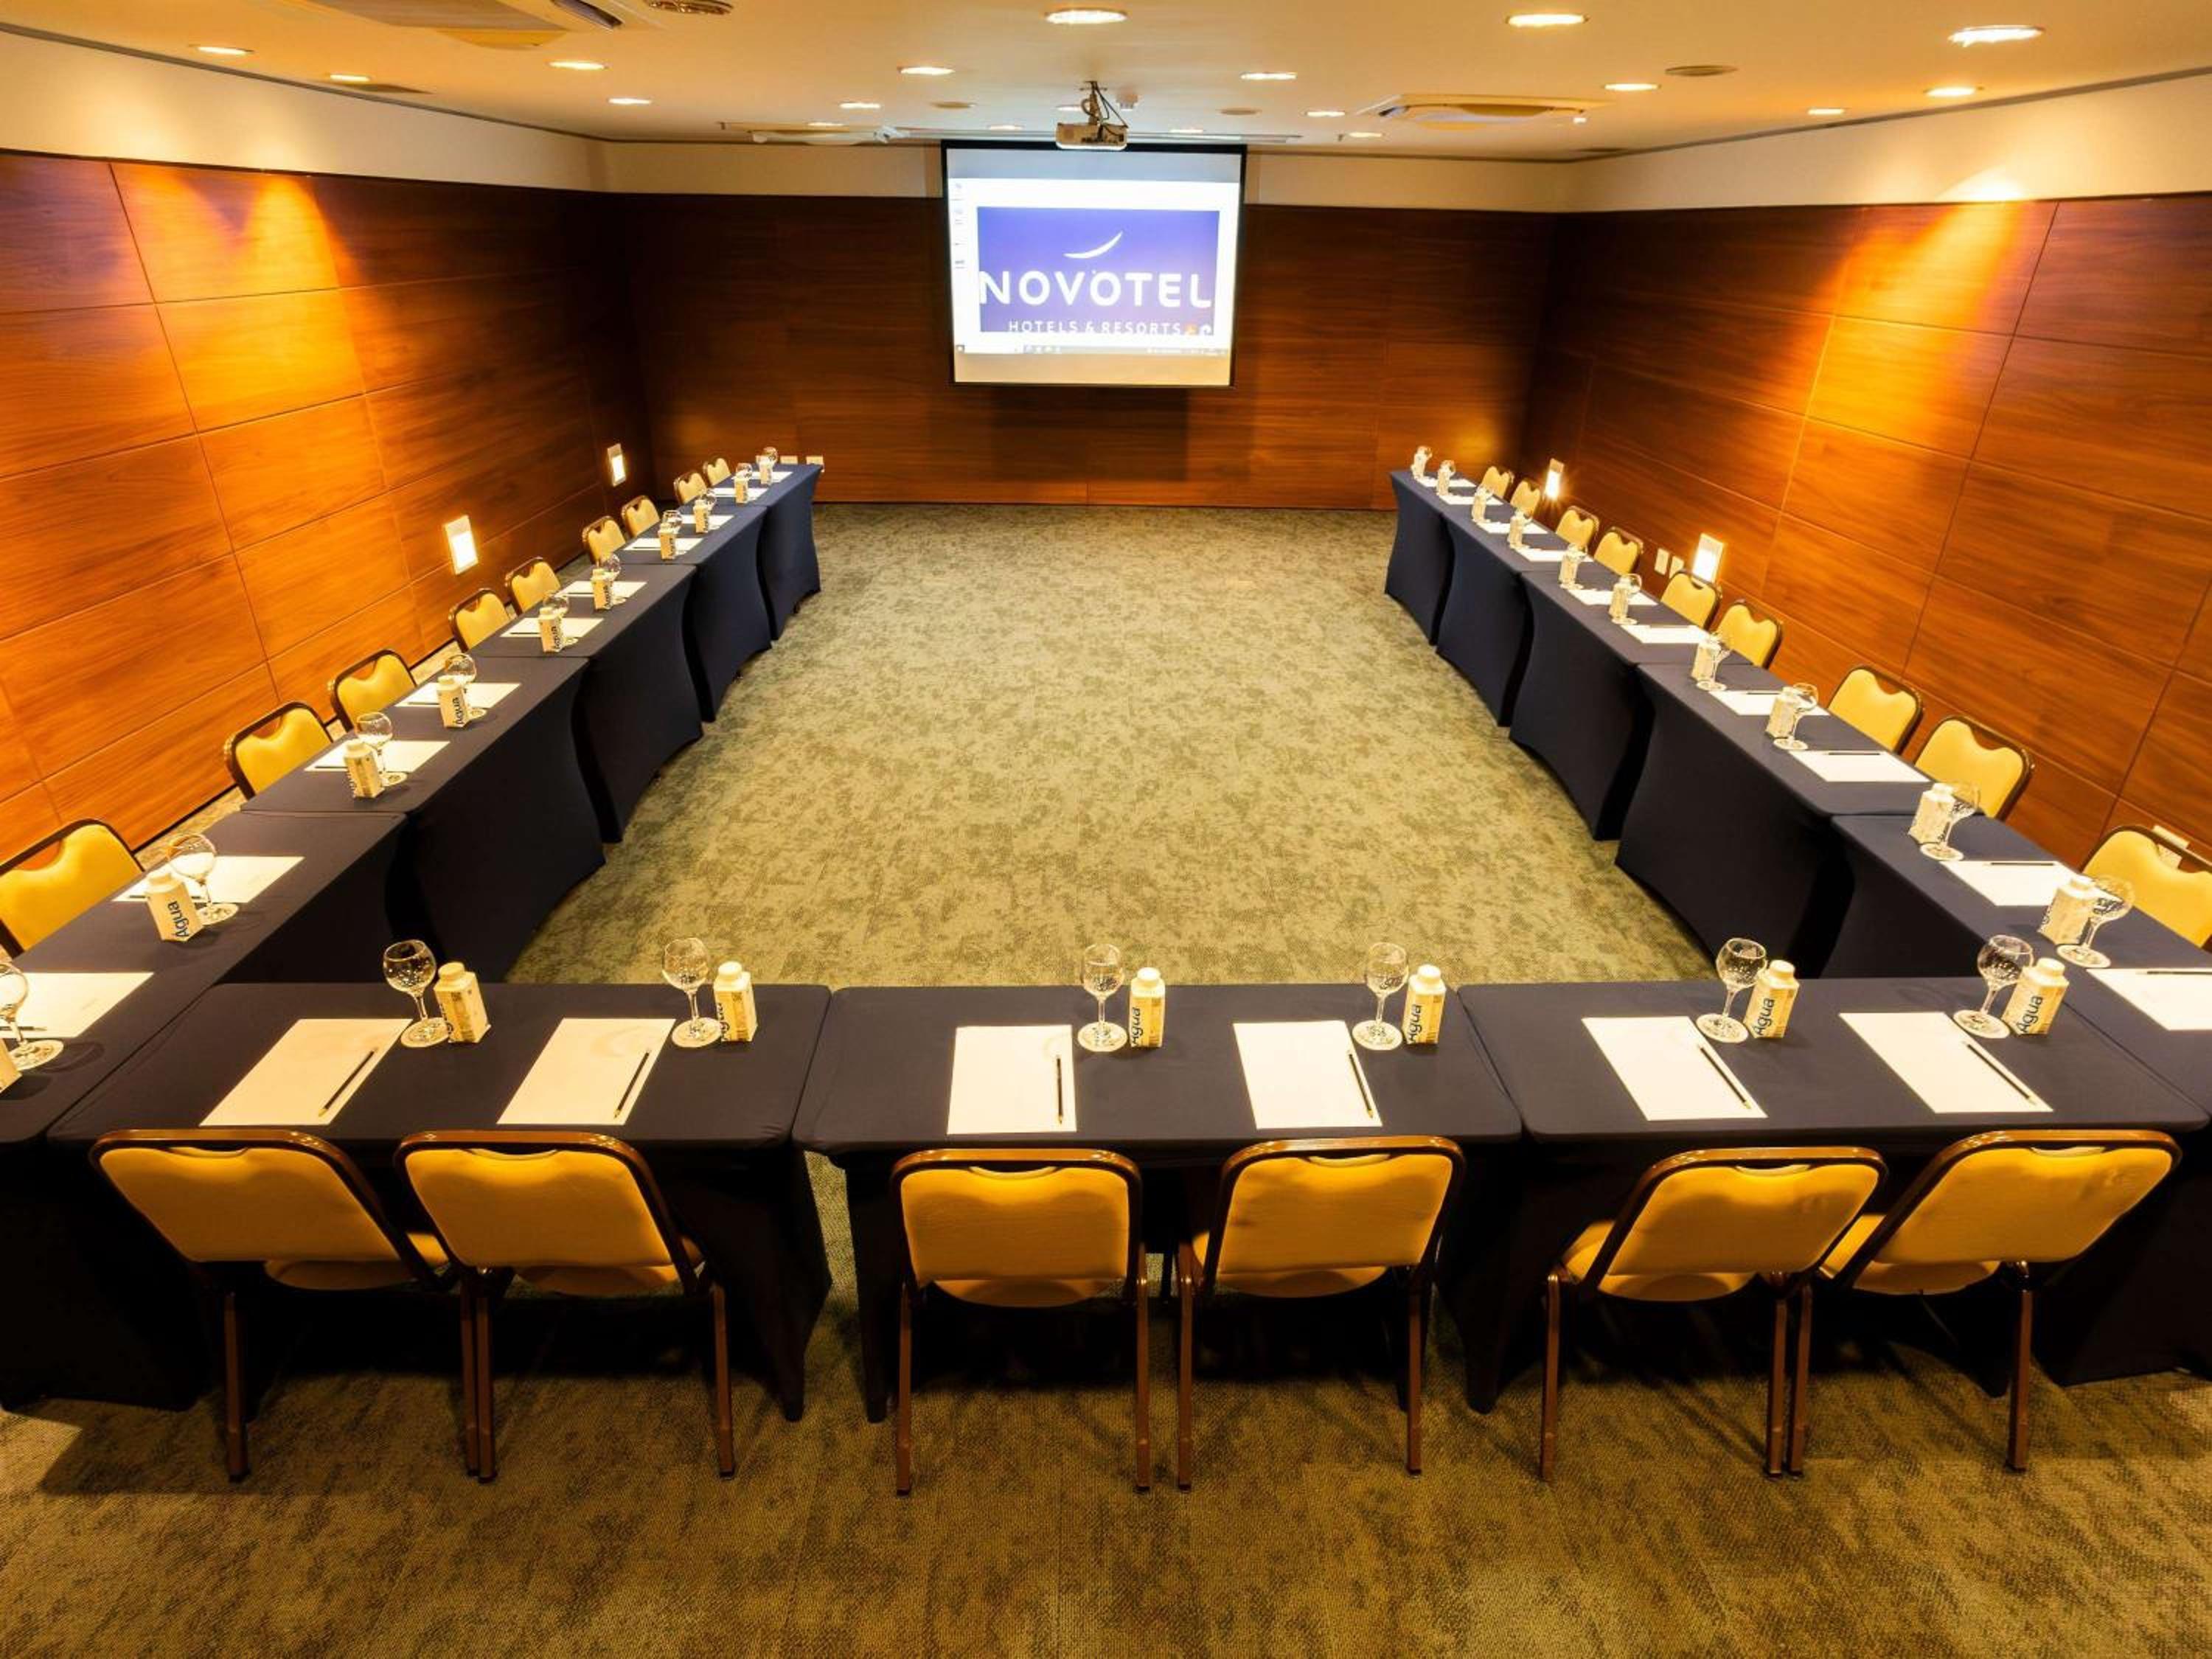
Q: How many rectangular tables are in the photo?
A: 13